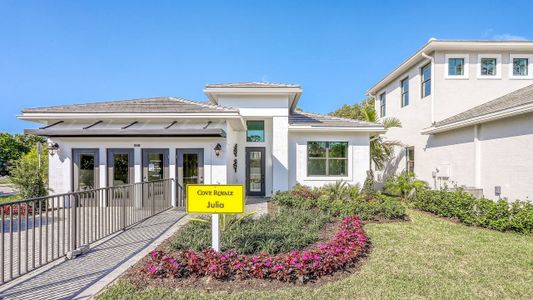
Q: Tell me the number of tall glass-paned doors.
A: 5